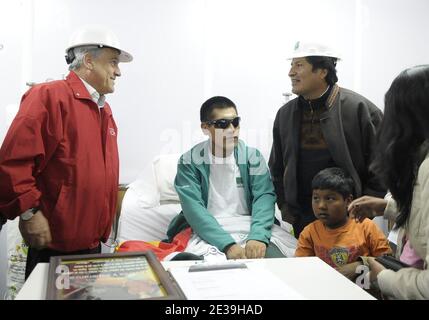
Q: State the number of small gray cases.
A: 1